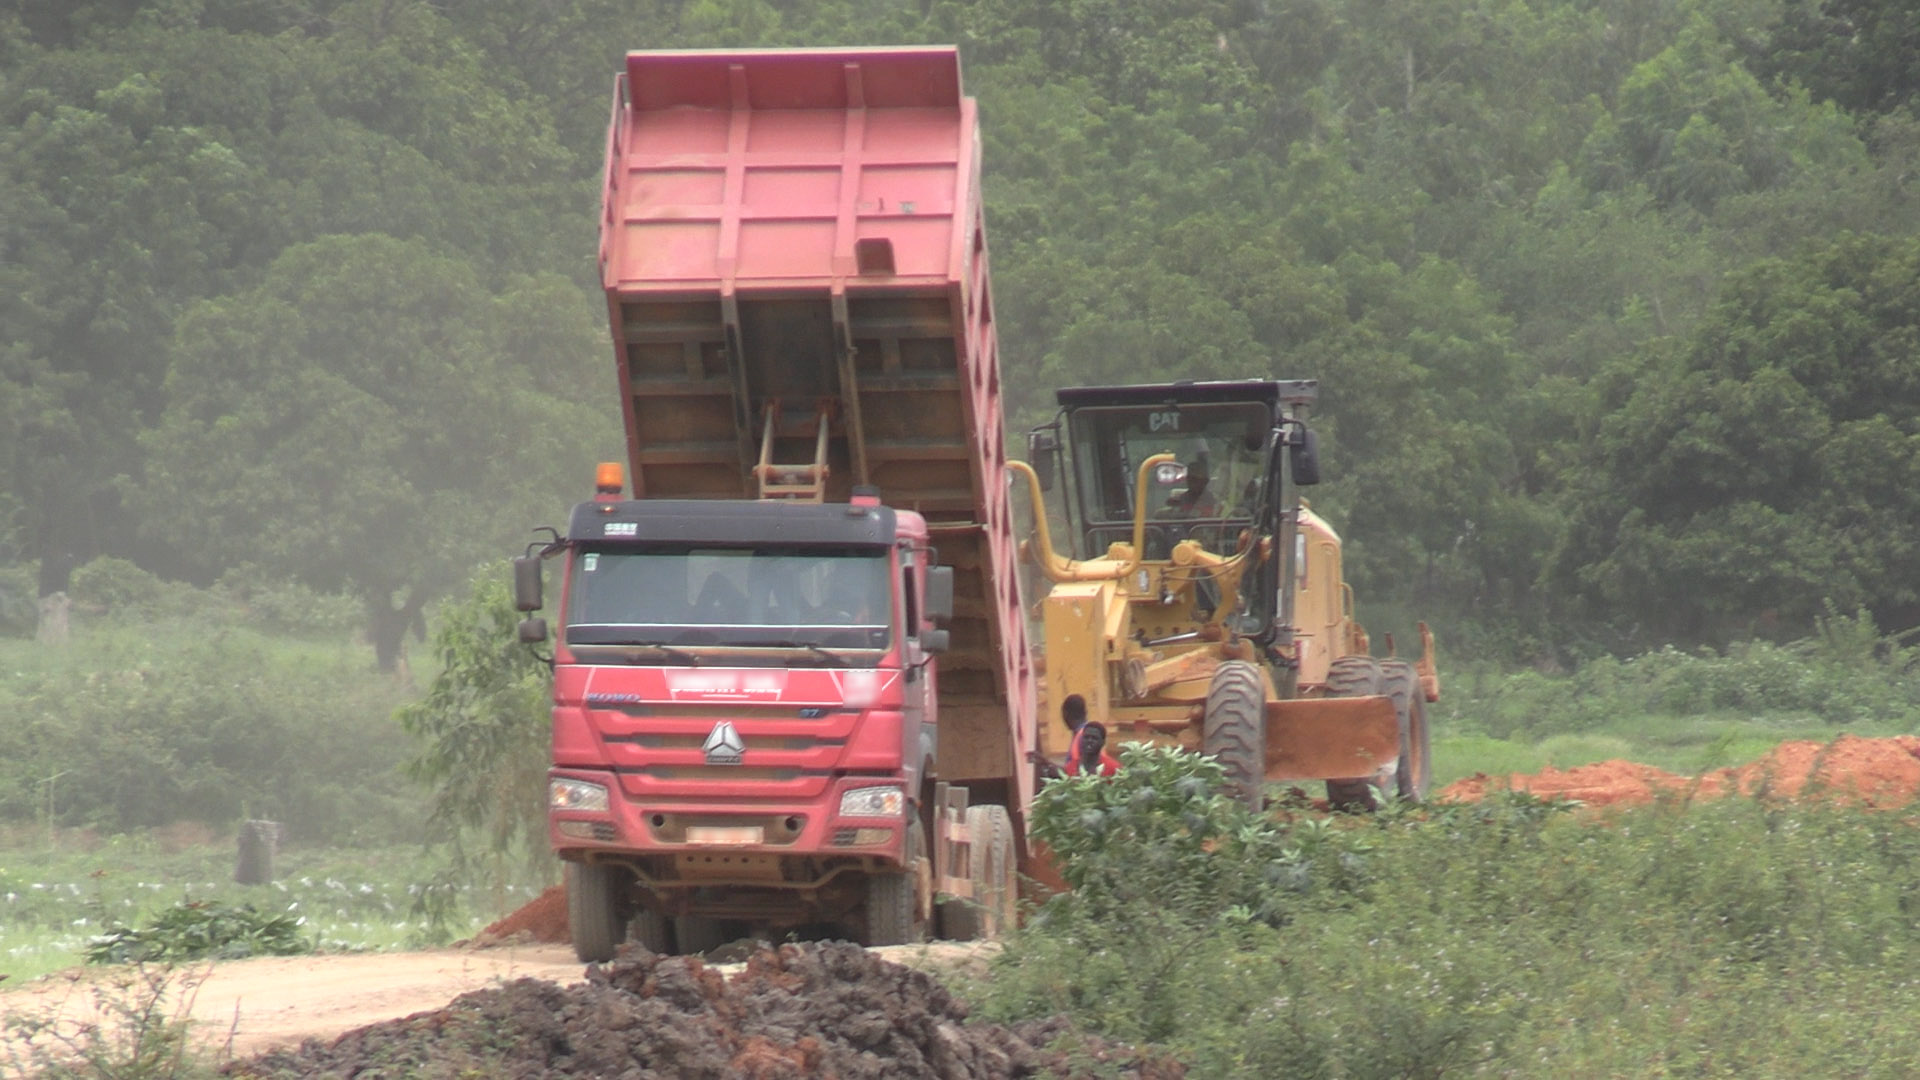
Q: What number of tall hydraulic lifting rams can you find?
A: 2